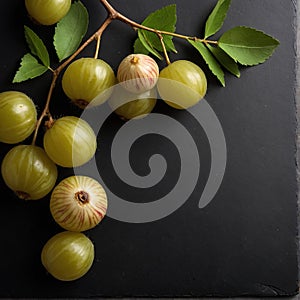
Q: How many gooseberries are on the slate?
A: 10